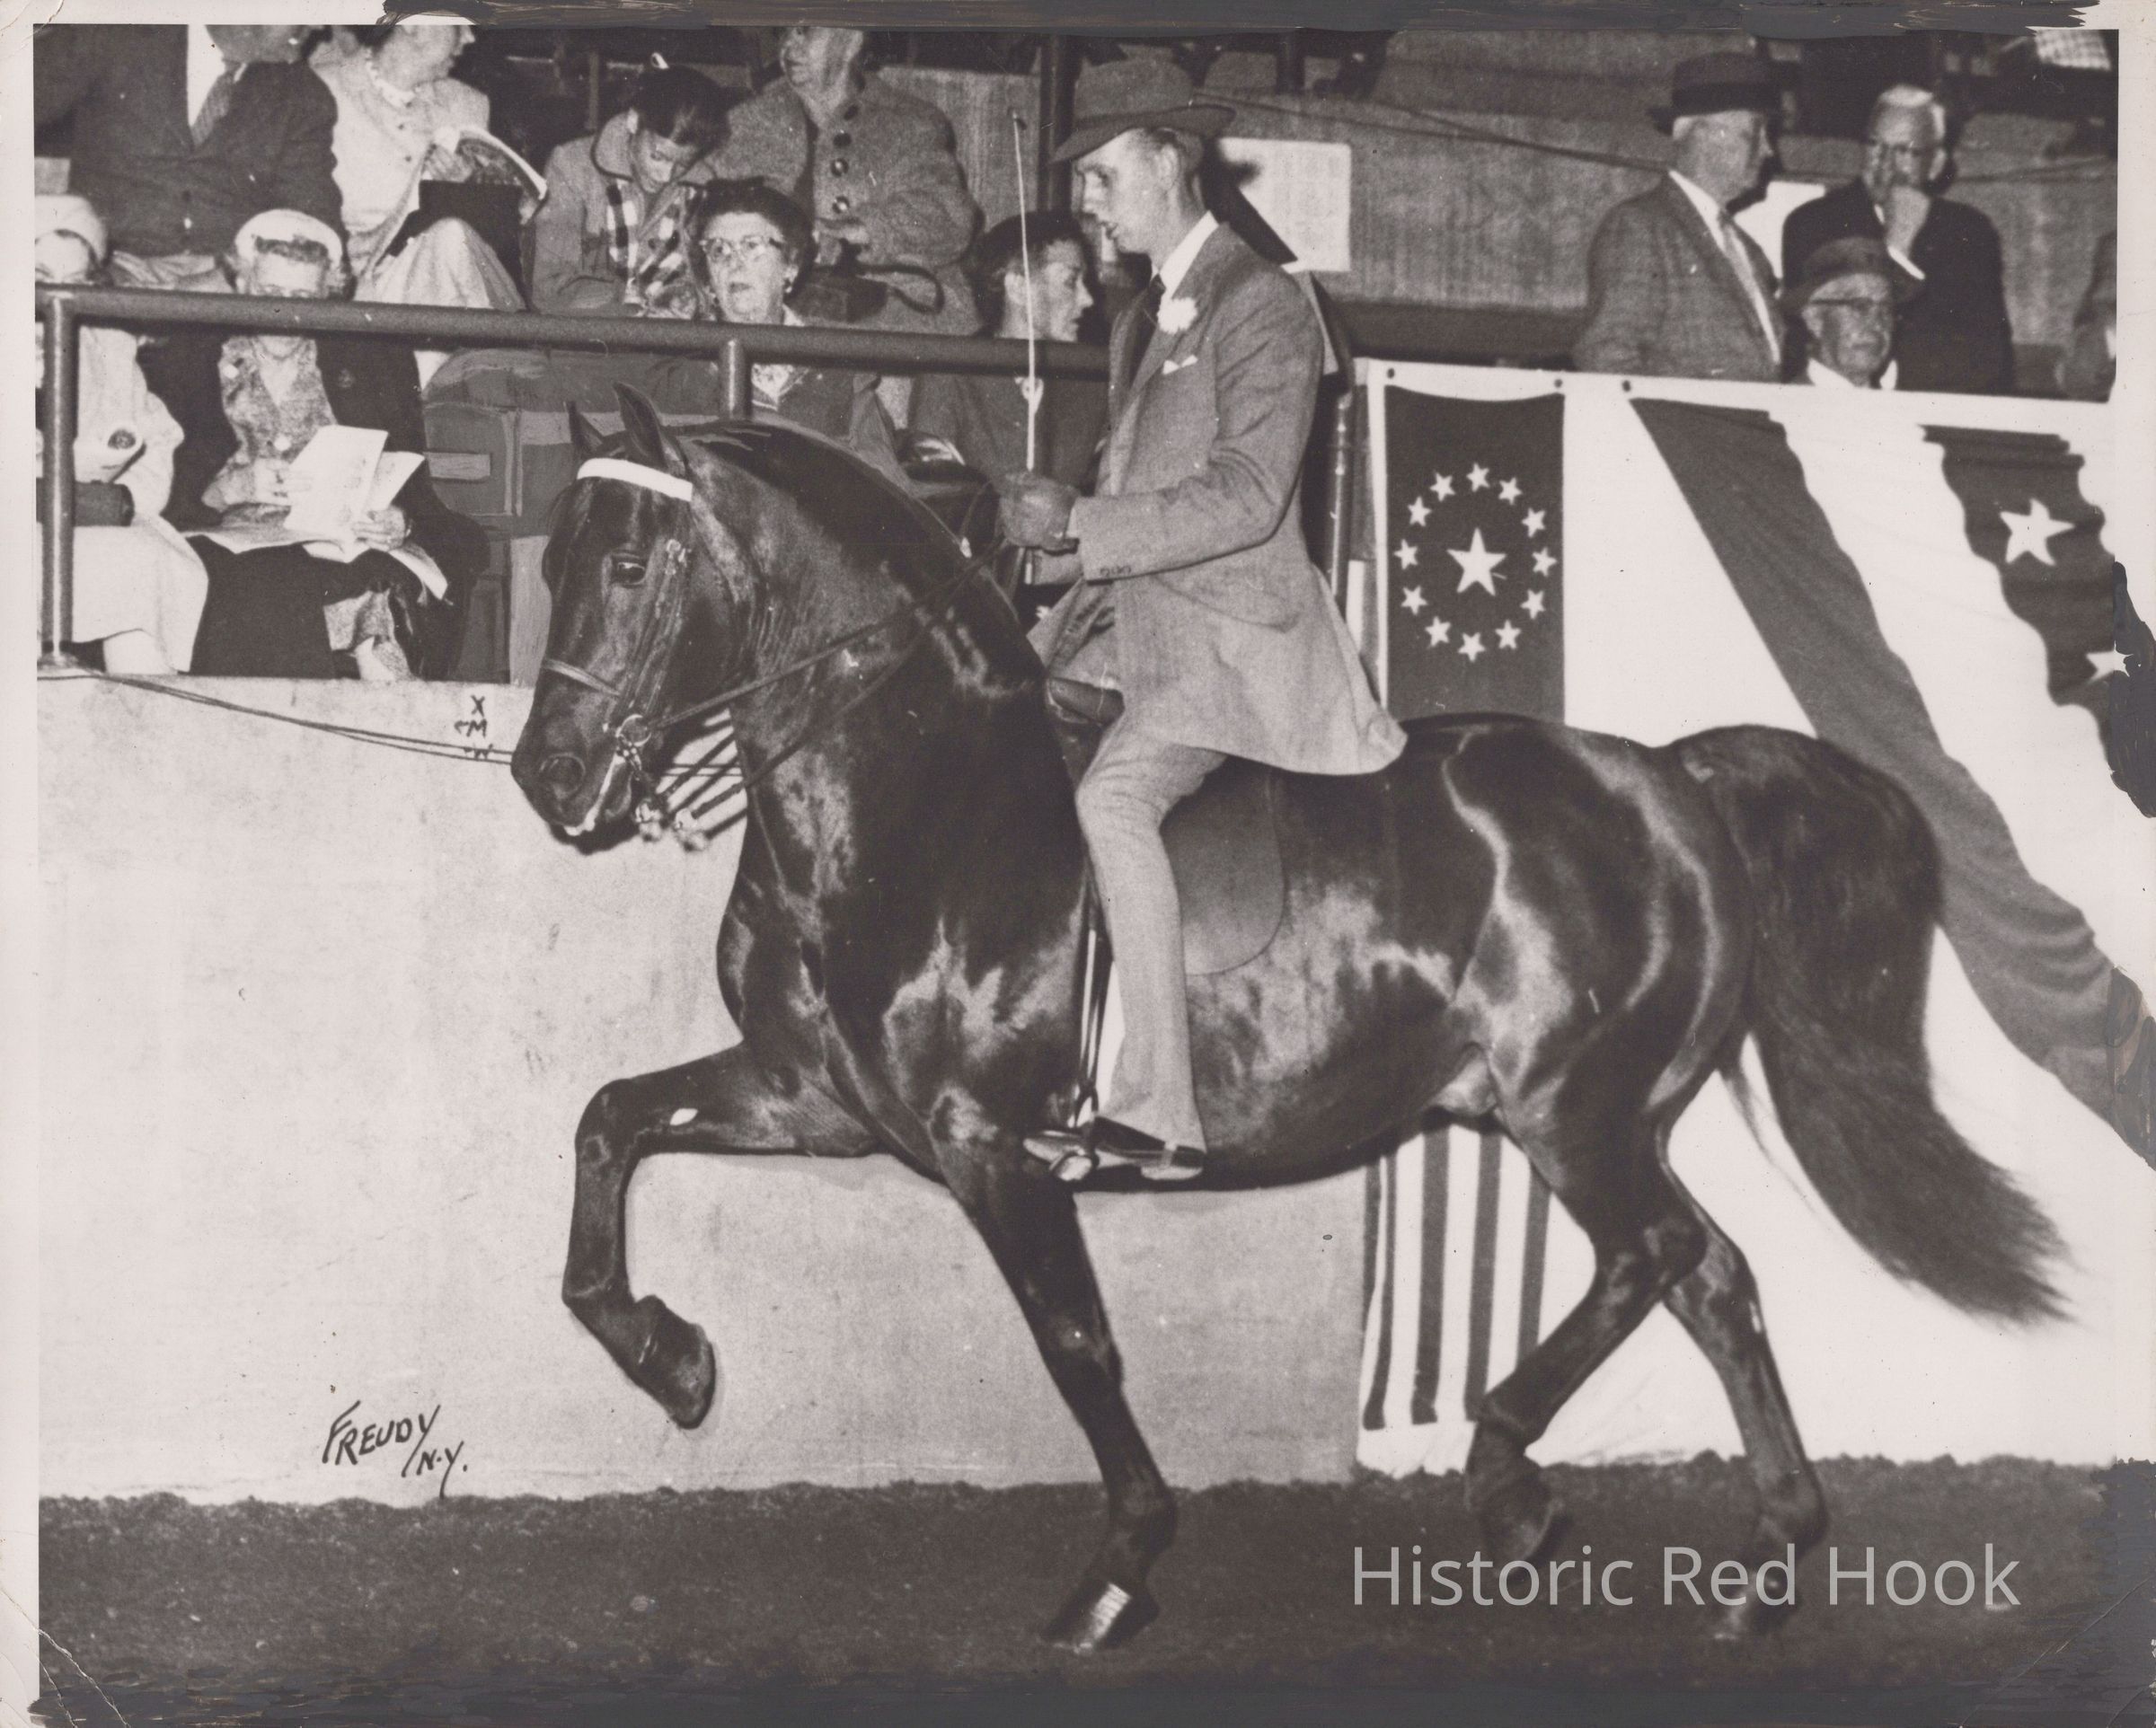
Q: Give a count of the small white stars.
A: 12